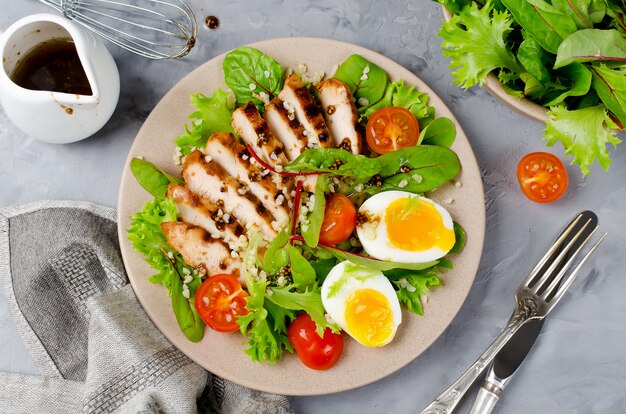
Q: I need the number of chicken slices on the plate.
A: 8